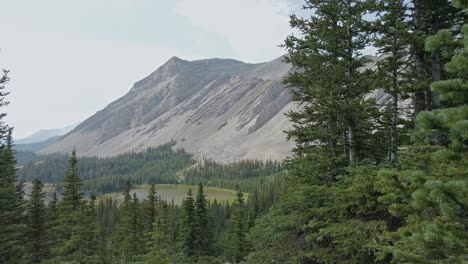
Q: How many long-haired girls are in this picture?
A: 0